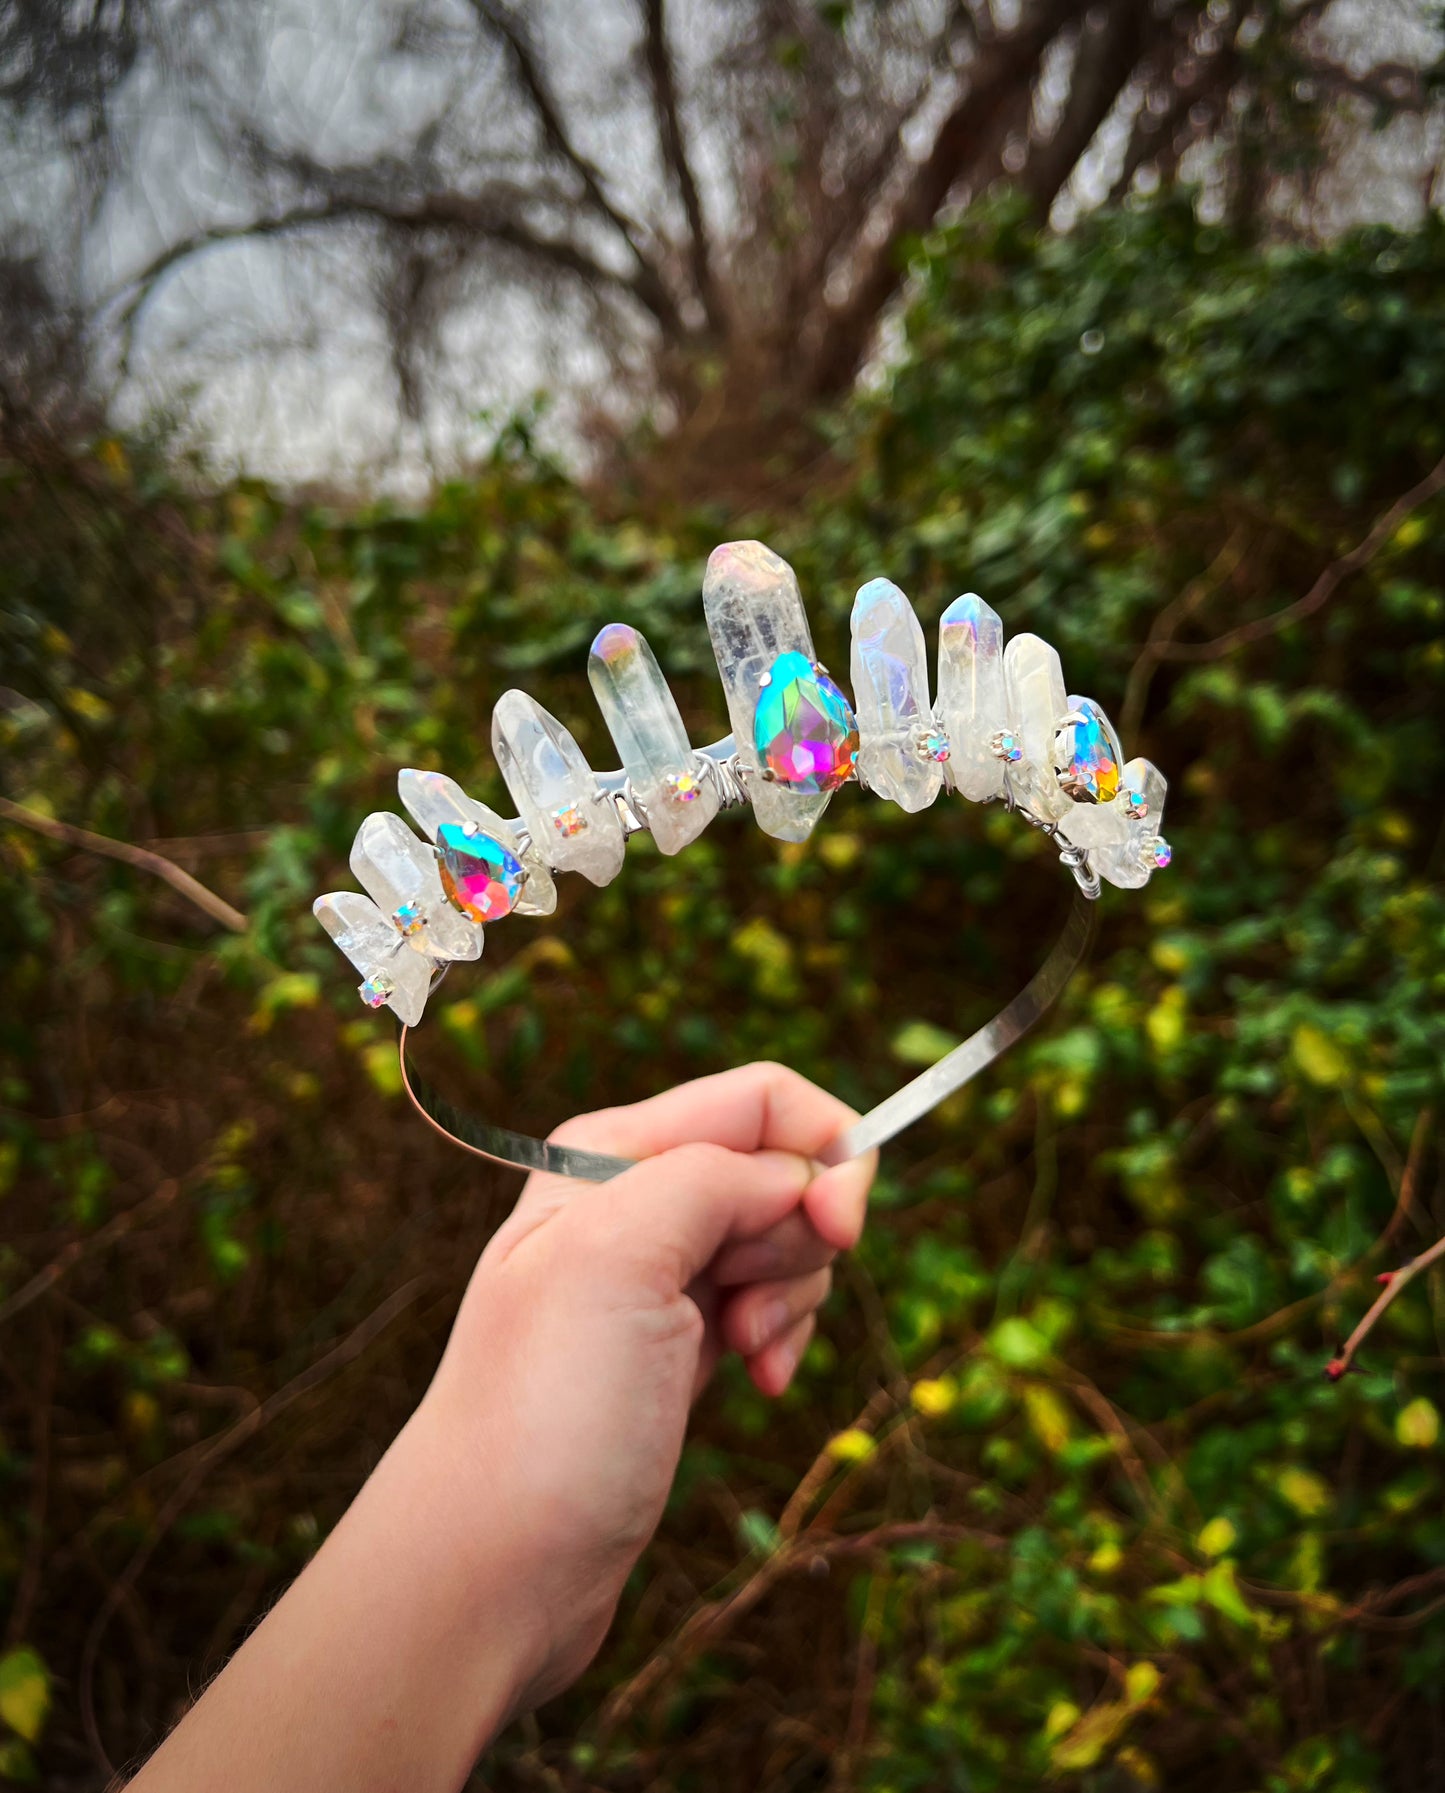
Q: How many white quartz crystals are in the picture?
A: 11